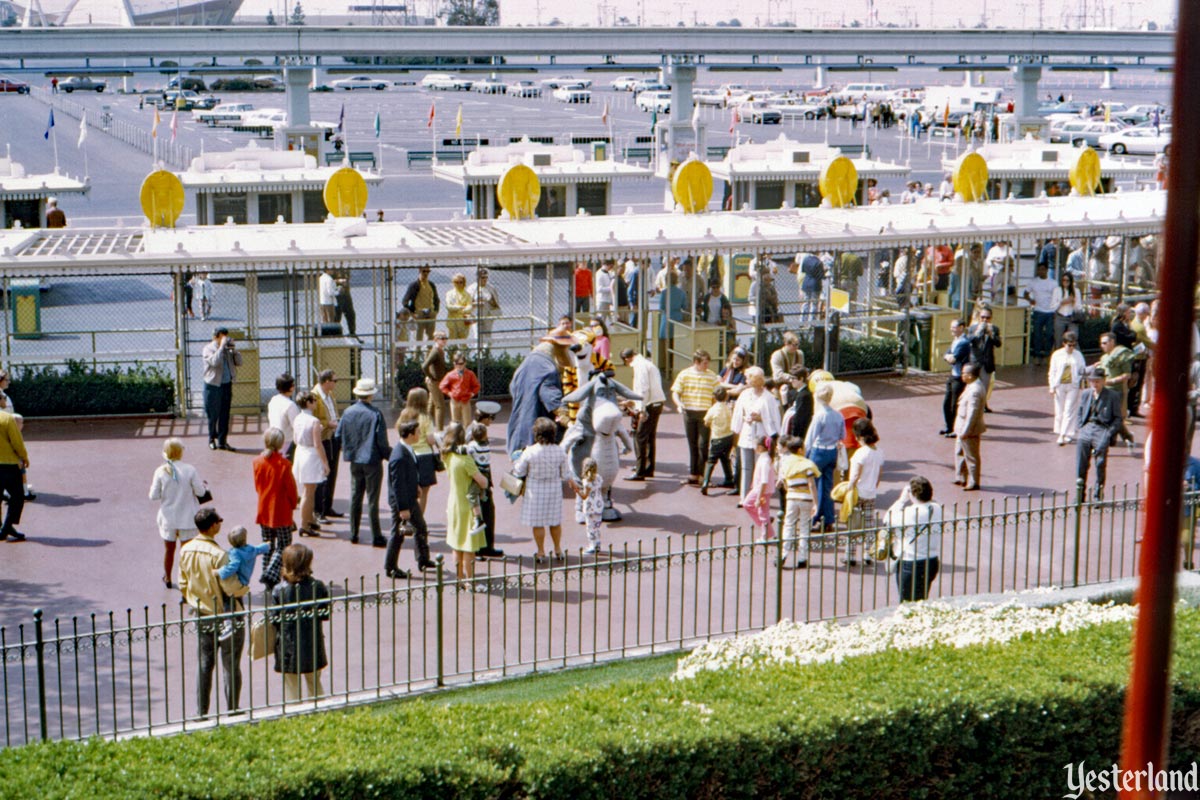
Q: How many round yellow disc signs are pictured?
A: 7